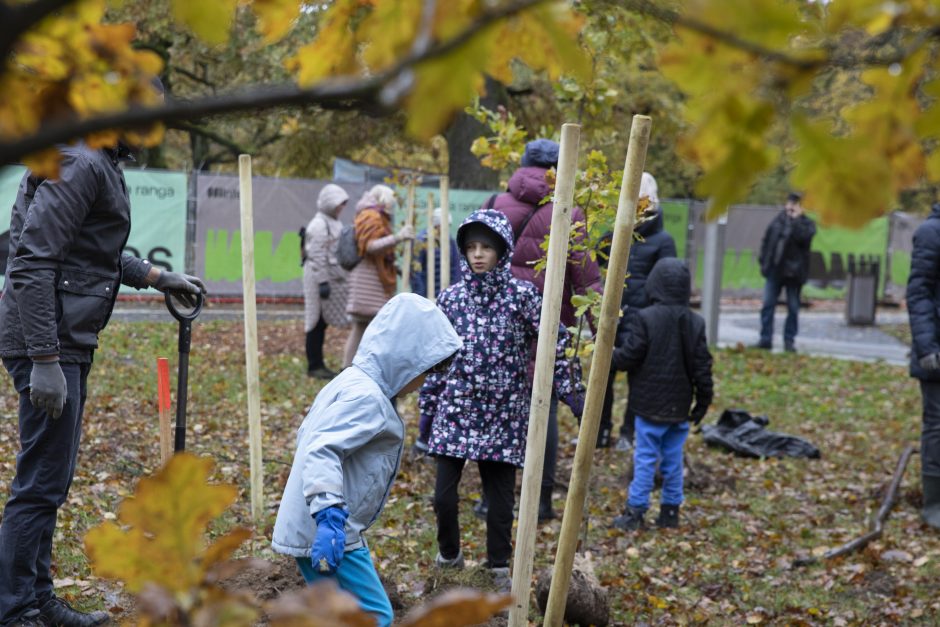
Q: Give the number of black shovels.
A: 1